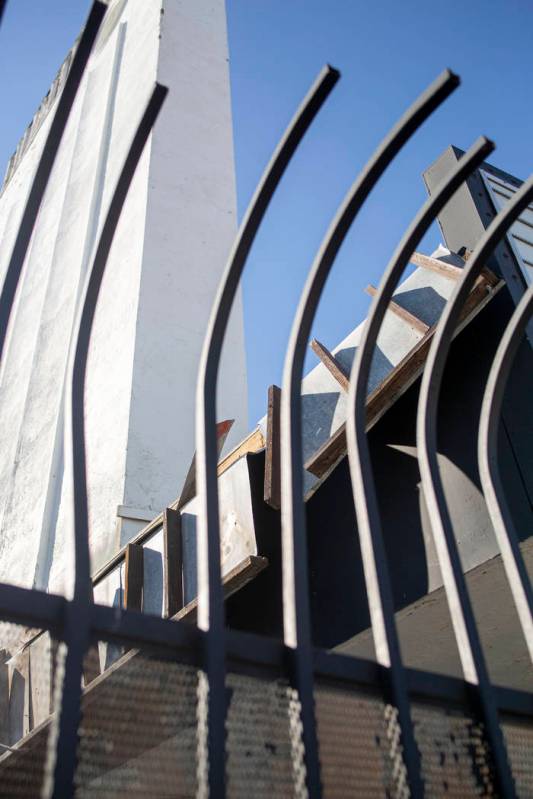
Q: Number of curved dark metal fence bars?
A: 7